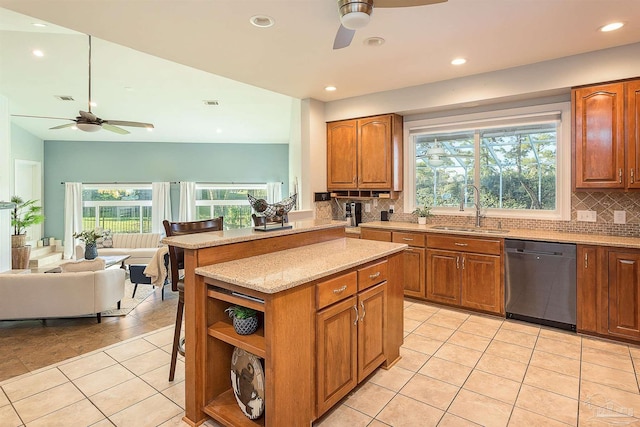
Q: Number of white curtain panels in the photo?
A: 4